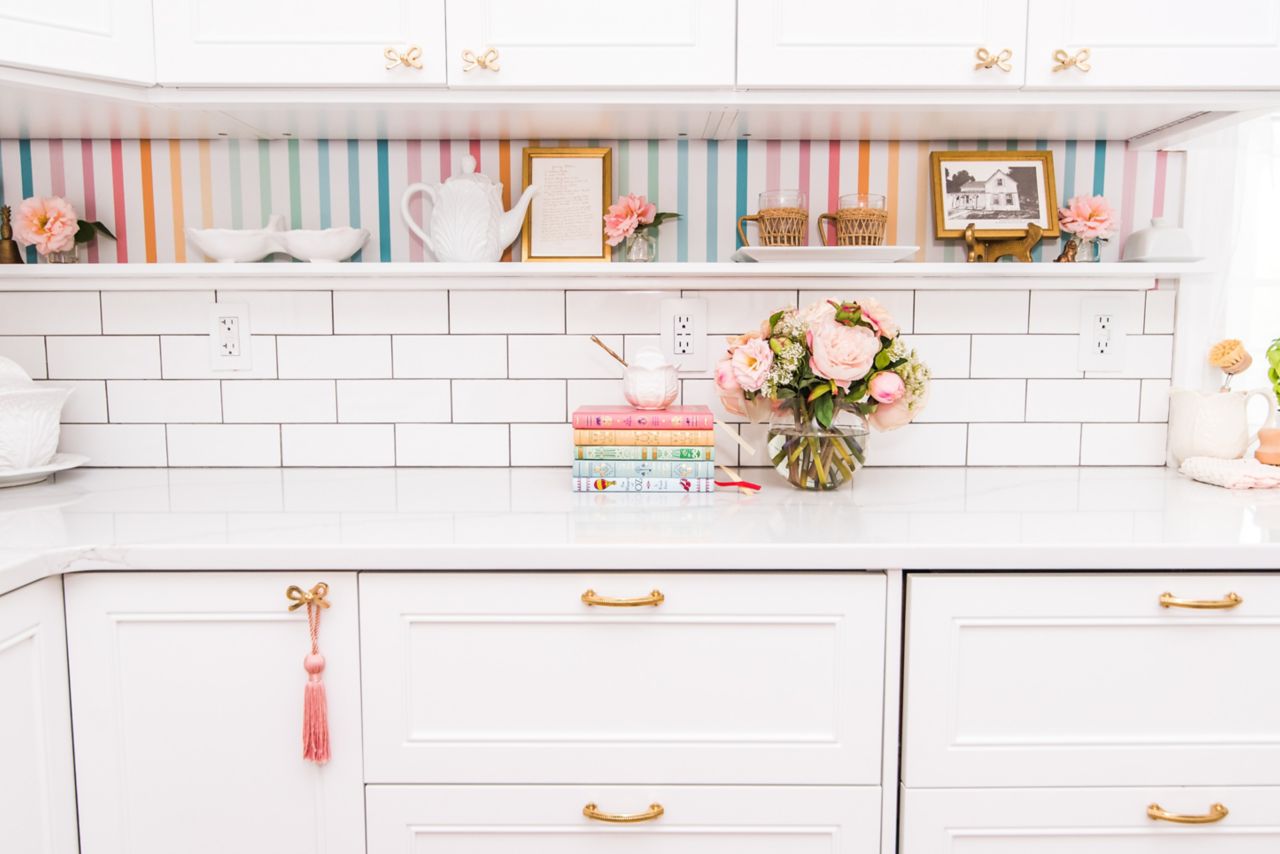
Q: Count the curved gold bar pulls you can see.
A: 4